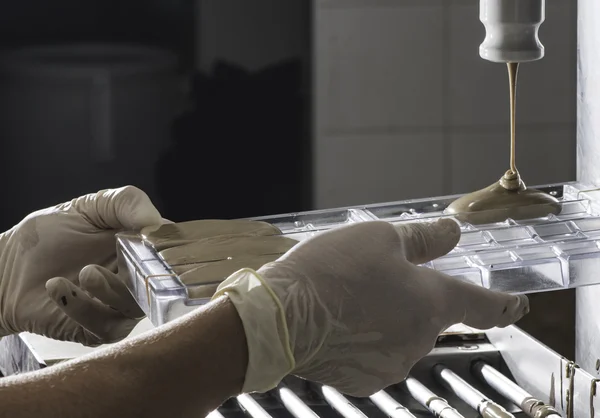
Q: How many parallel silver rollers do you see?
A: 8